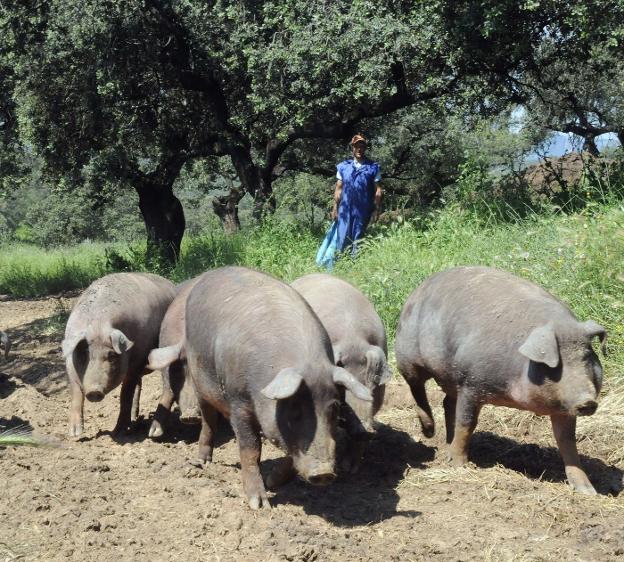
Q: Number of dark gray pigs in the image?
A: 5